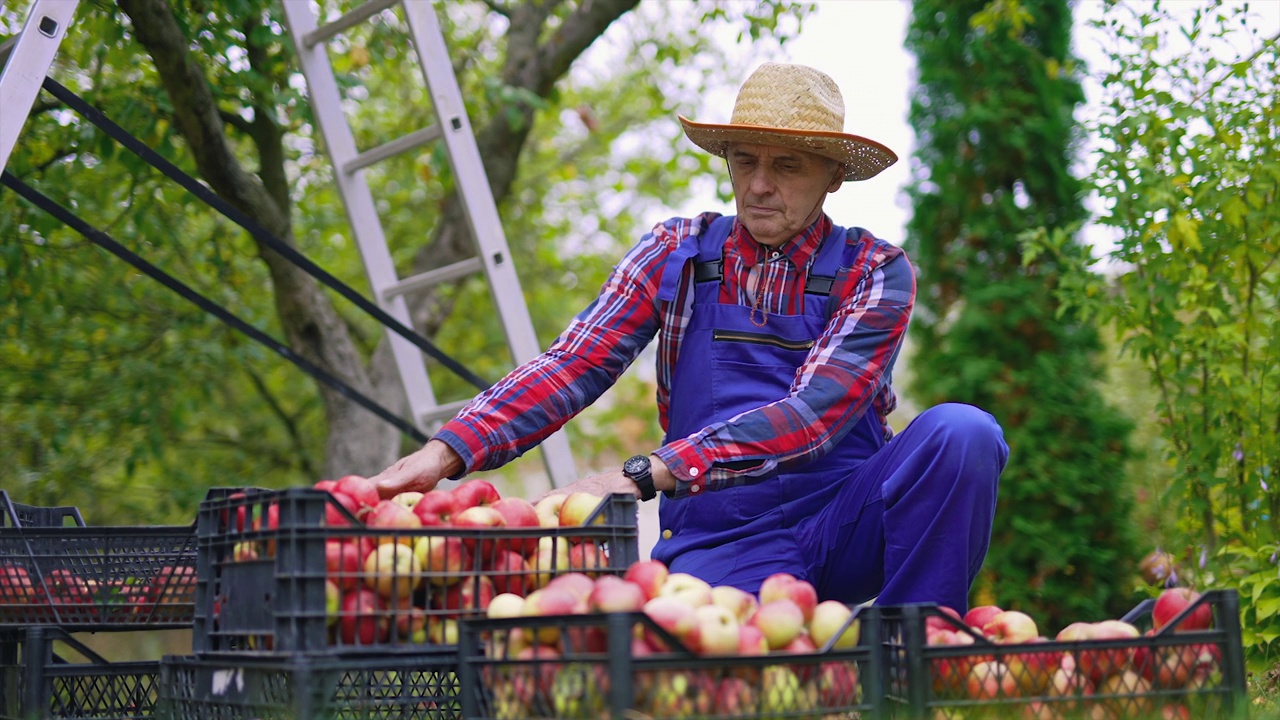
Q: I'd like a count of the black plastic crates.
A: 6